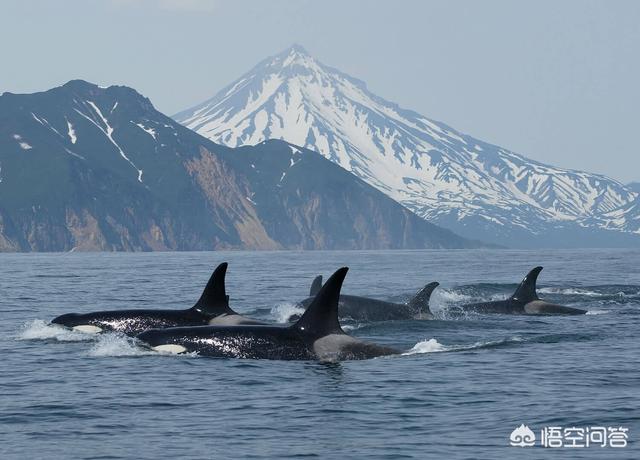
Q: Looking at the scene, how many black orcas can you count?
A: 5